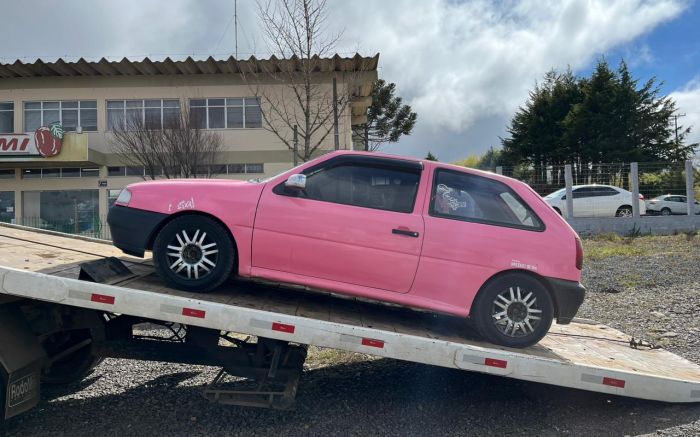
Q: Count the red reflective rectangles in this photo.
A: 6